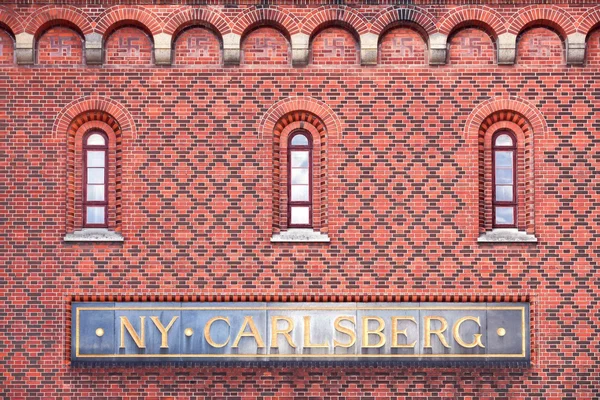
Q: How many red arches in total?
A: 13